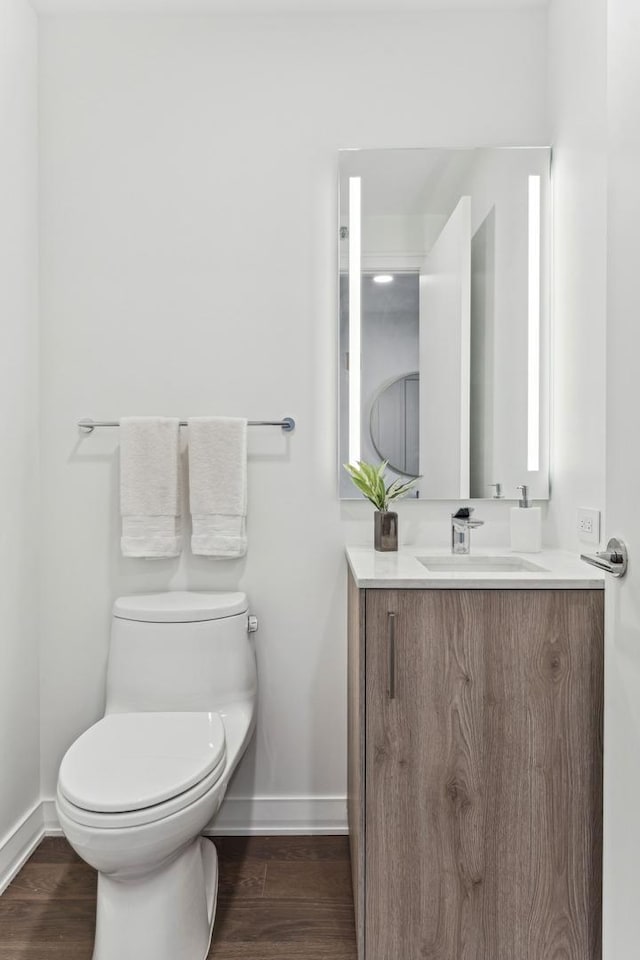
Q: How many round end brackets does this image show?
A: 2